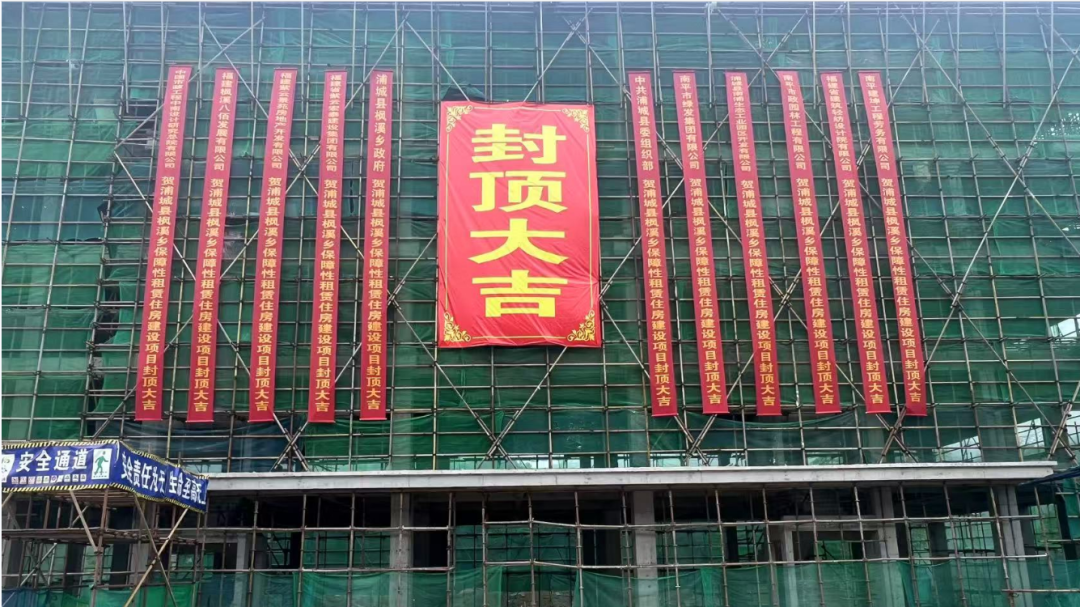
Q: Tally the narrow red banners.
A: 11